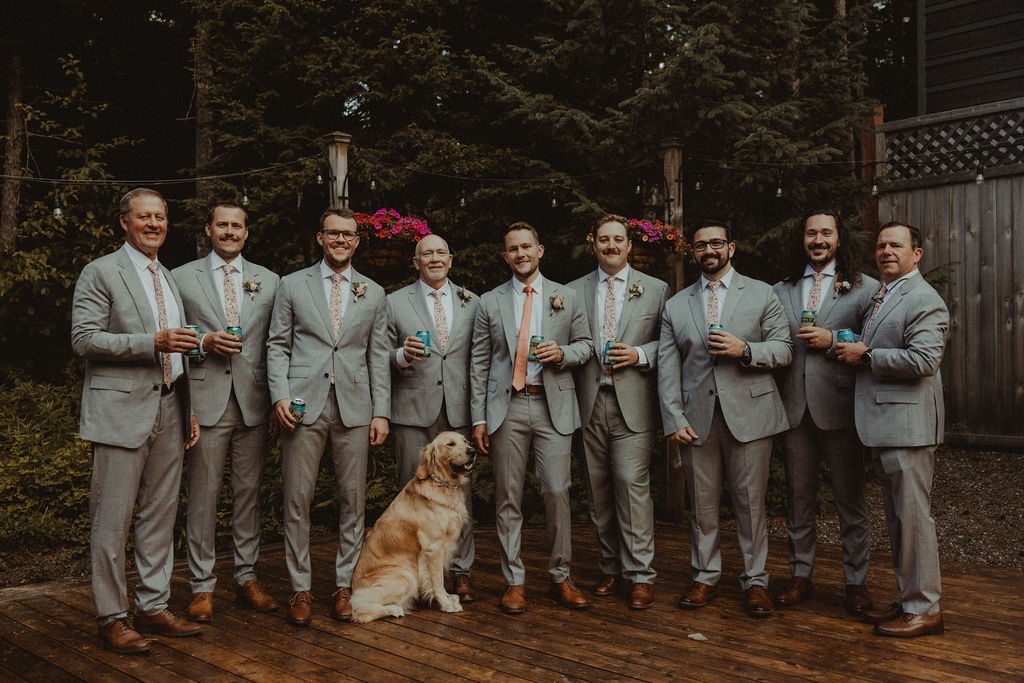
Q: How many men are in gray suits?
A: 9